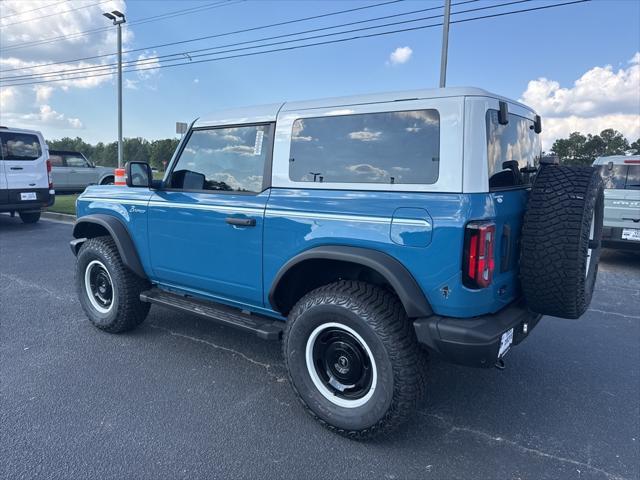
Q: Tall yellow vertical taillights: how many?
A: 0